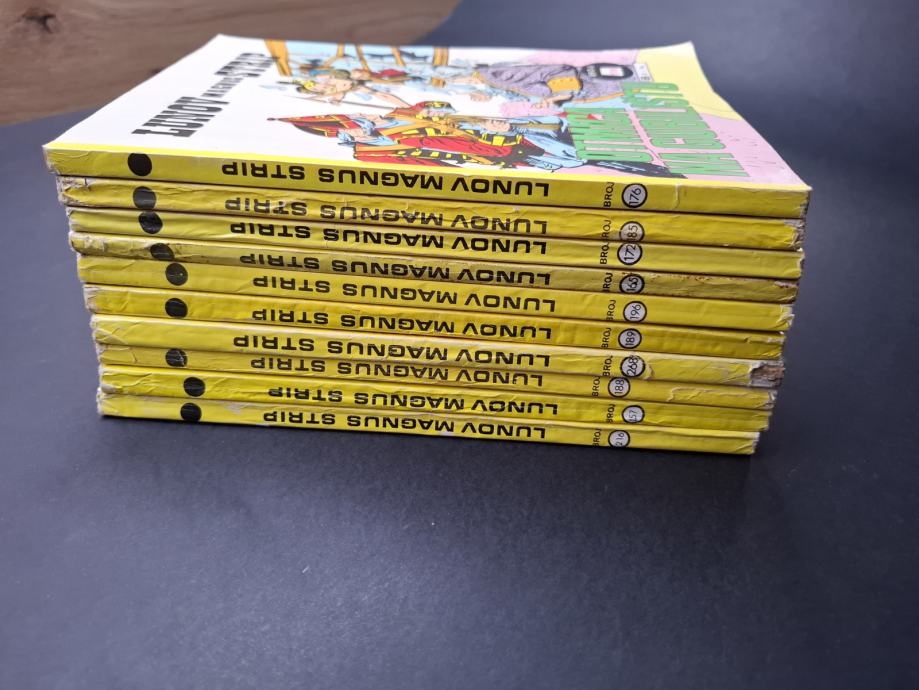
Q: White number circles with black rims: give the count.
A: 10